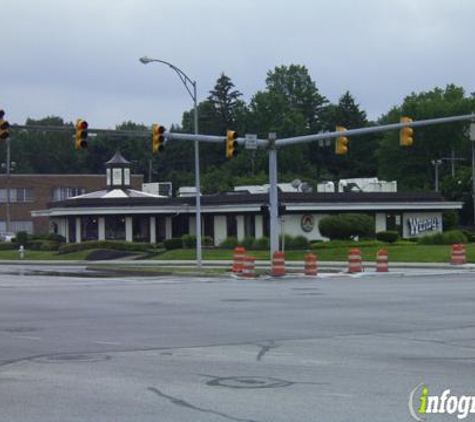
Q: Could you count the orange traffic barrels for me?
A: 7